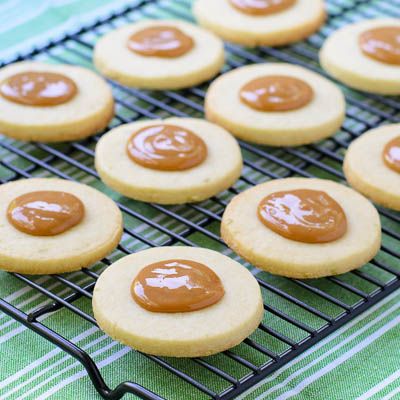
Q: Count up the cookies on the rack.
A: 10